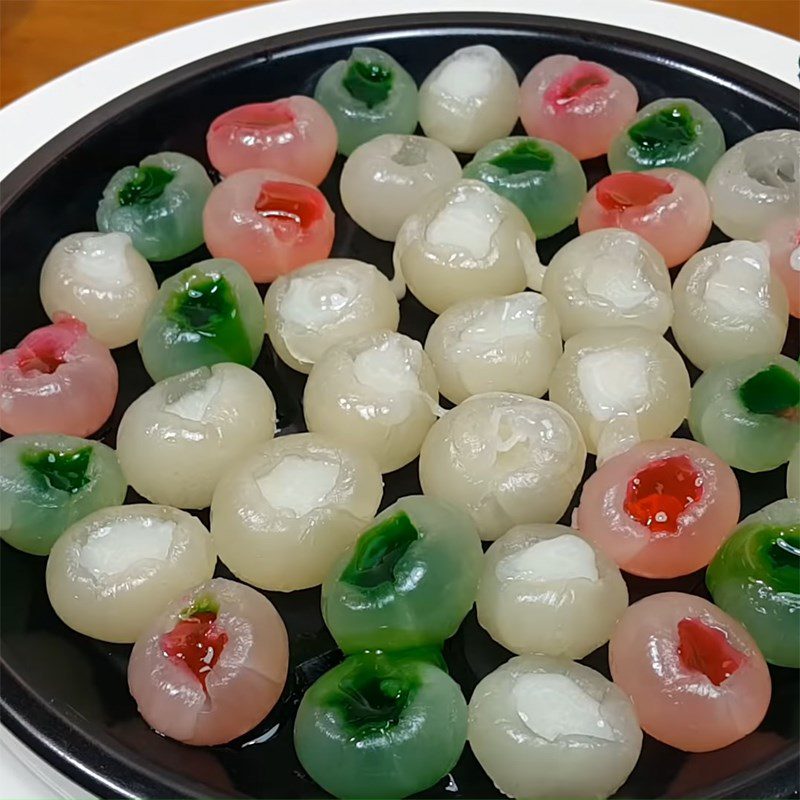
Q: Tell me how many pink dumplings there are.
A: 9